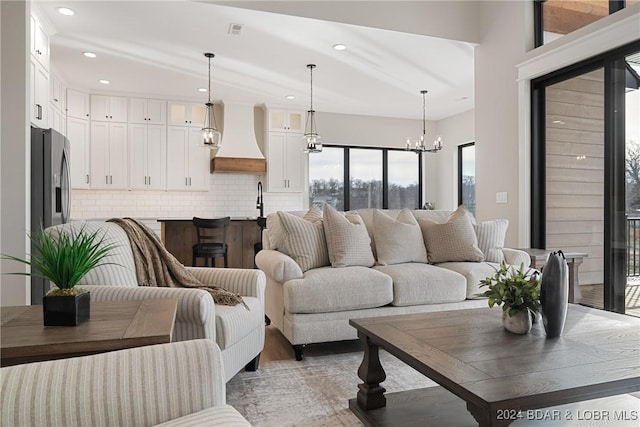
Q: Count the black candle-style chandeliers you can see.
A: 1